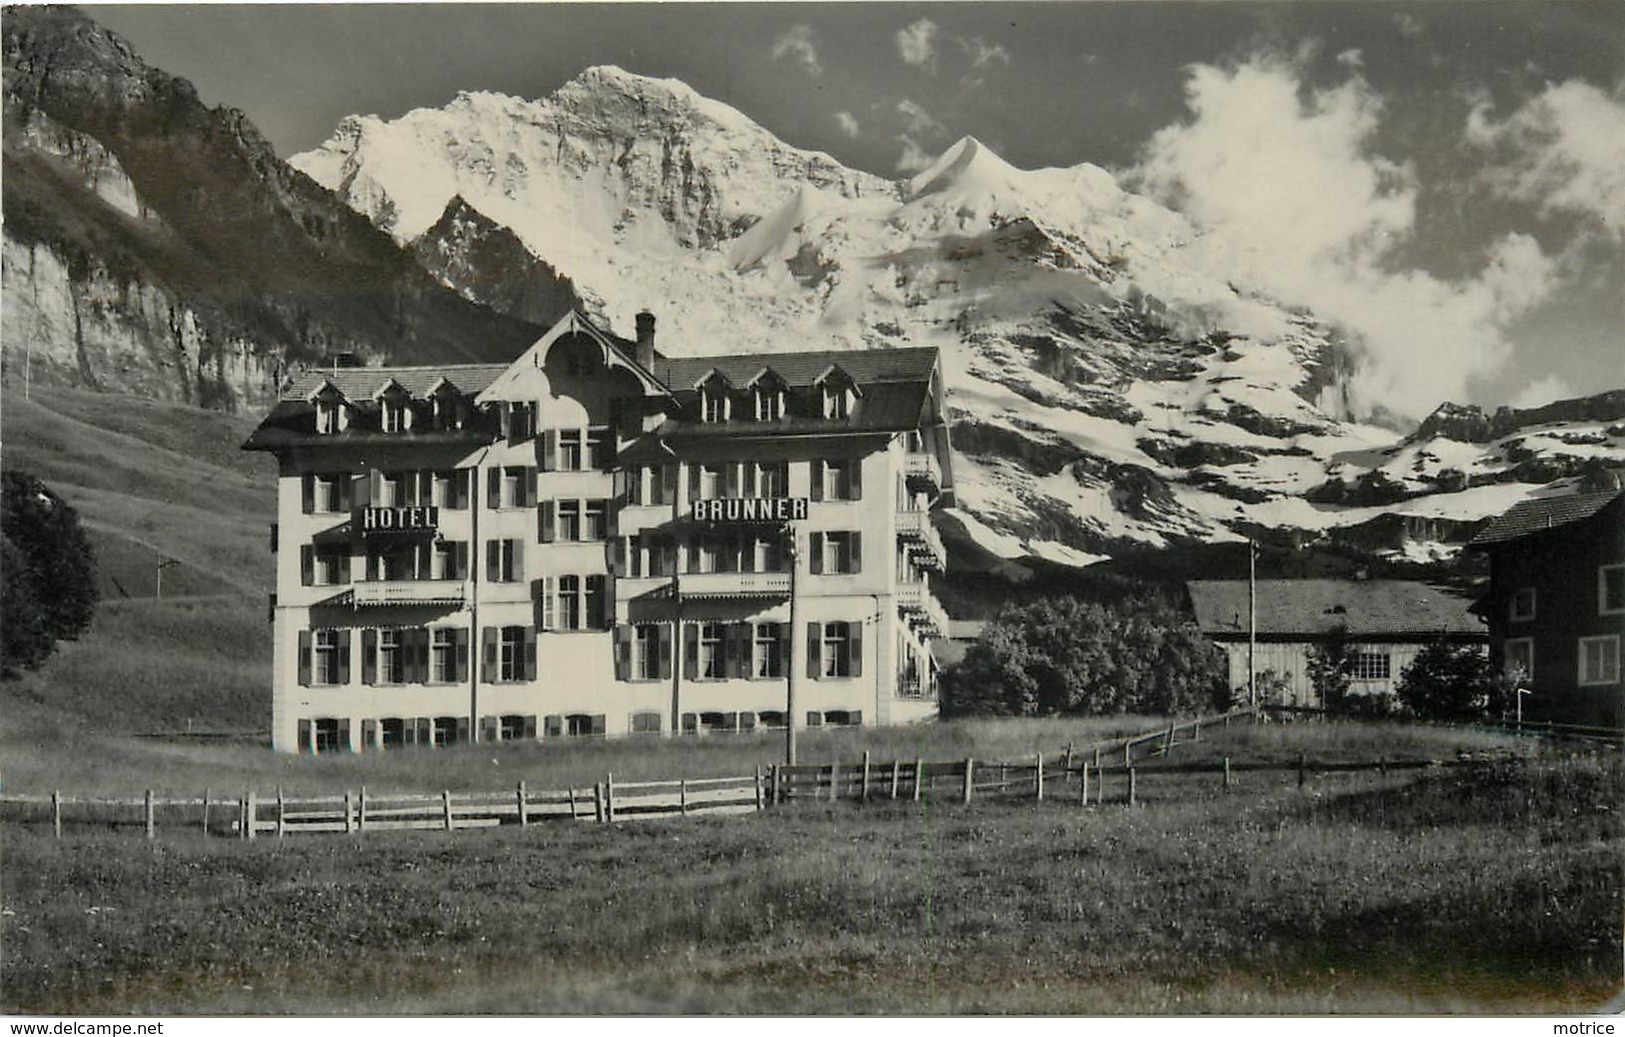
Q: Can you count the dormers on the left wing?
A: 3